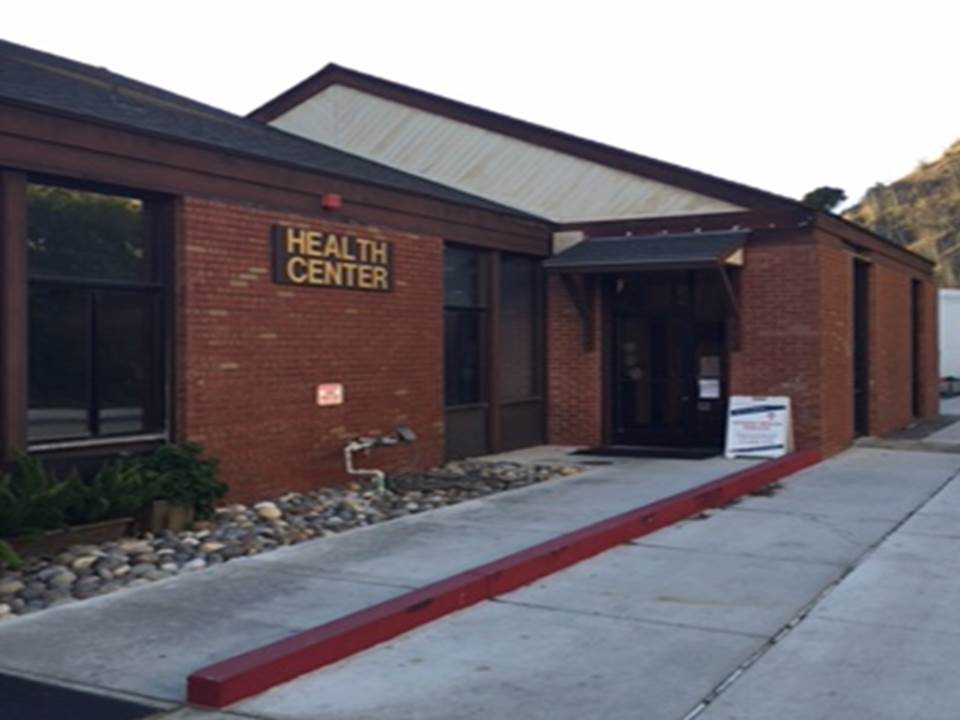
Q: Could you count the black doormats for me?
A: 1